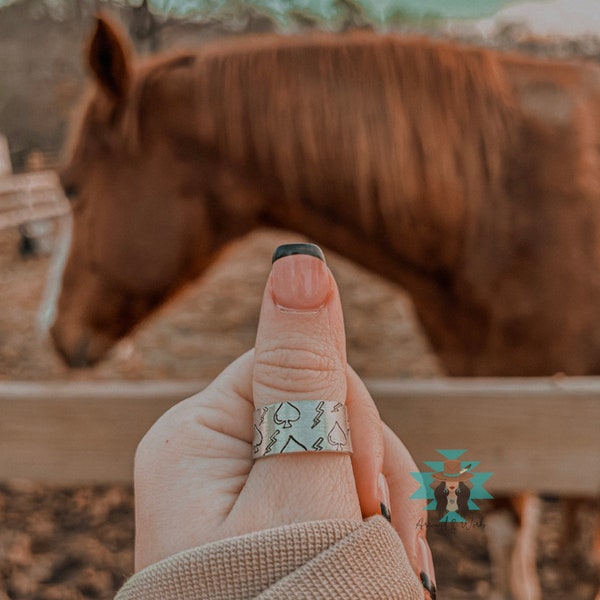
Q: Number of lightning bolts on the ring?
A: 5